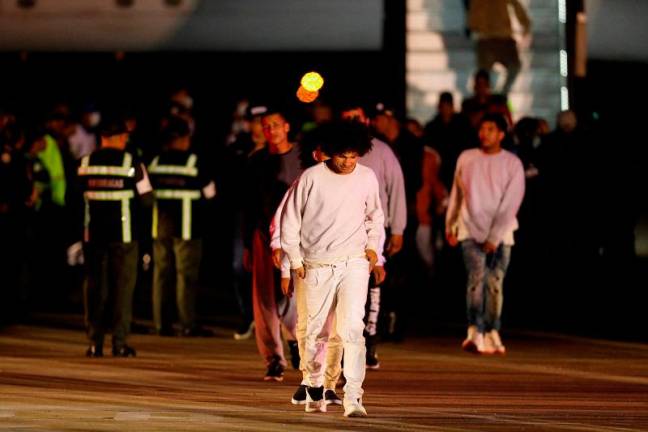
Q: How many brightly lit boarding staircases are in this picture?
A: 1